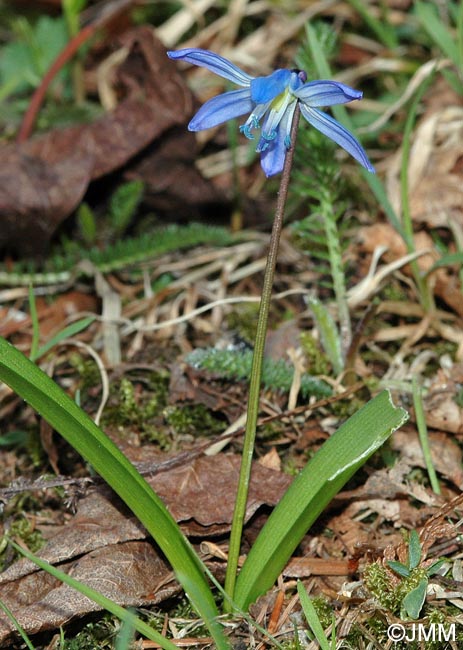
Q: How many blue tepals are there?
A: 6